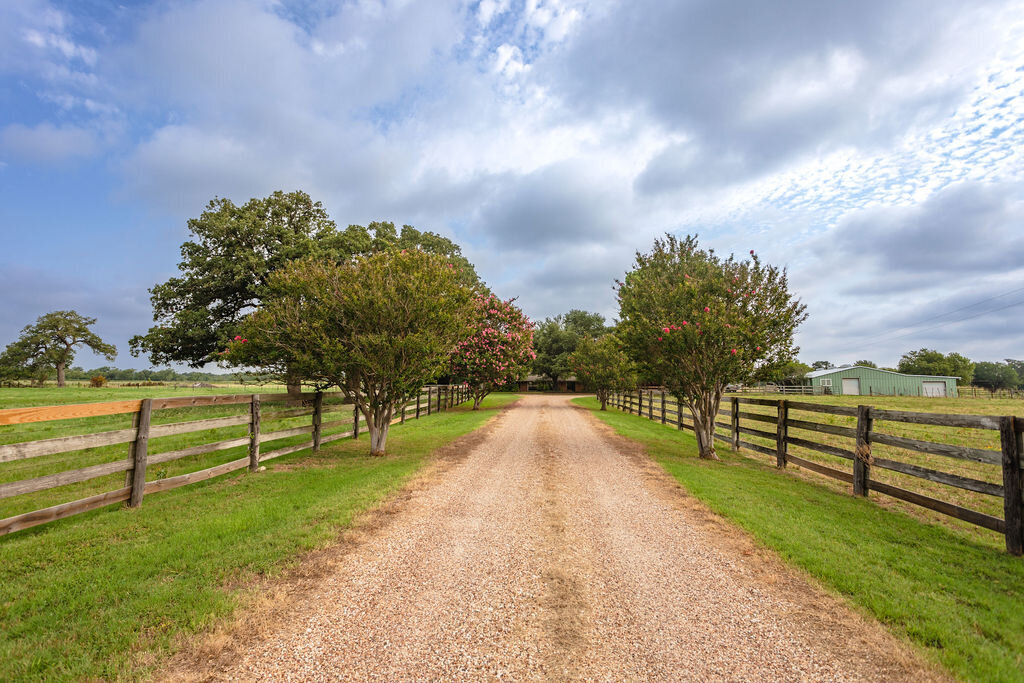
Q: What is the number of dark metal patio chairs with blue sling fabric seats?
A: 0